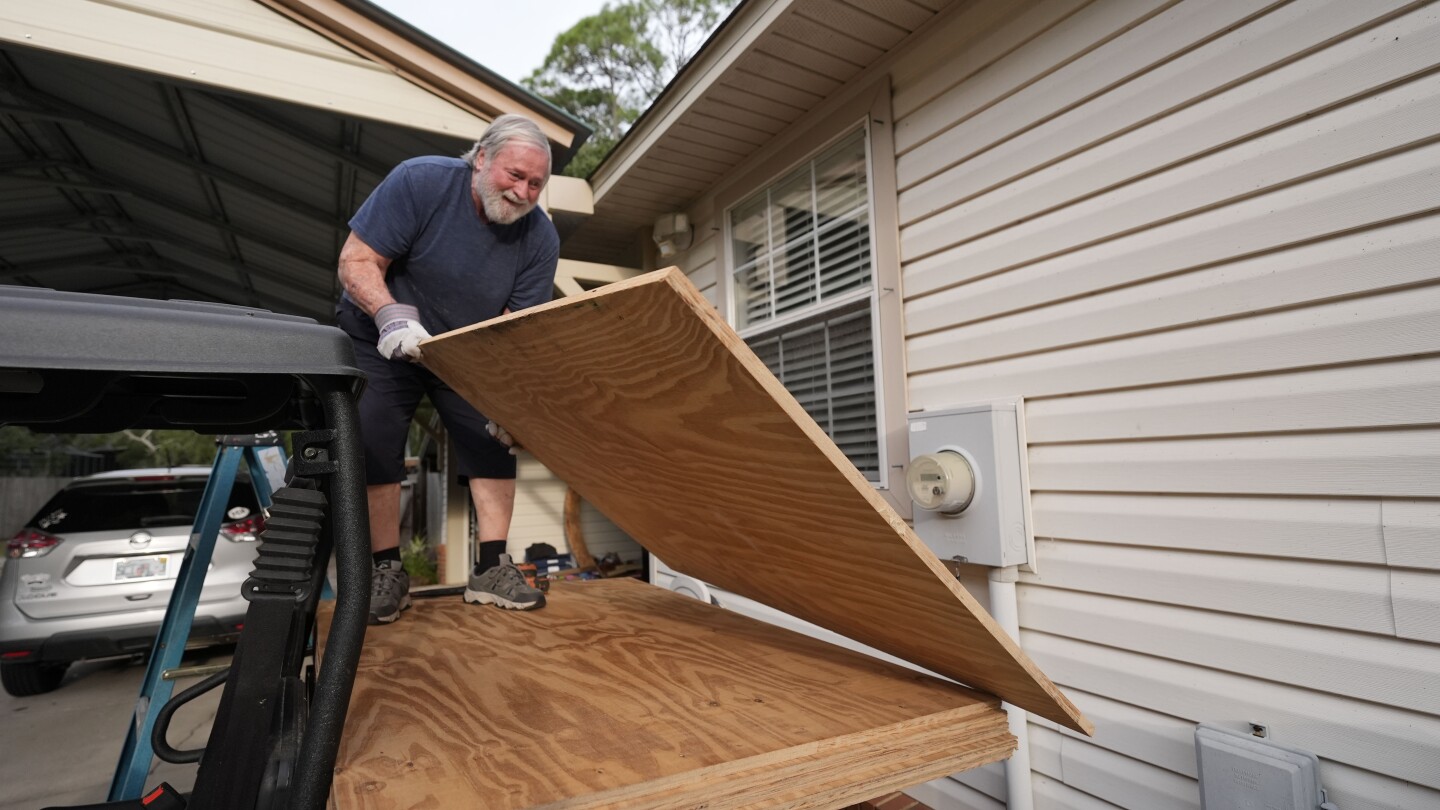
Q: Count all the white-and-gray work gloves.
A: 2